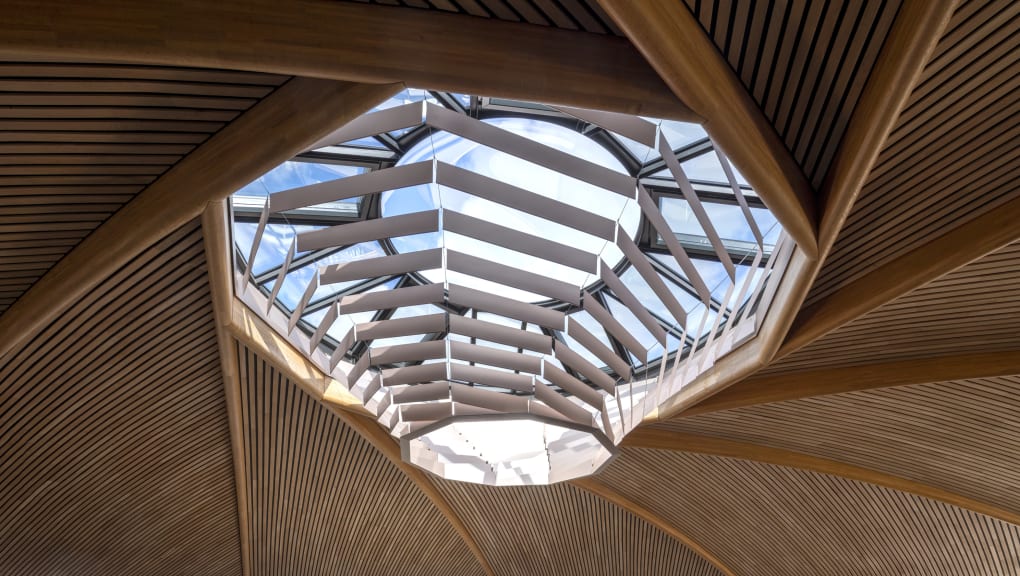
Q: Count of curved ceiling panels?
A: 10